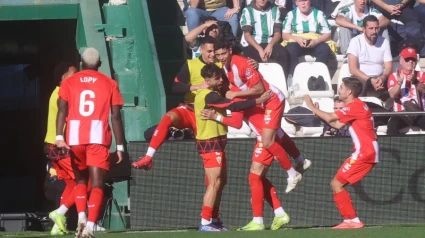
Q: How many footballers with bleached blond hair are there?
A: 1